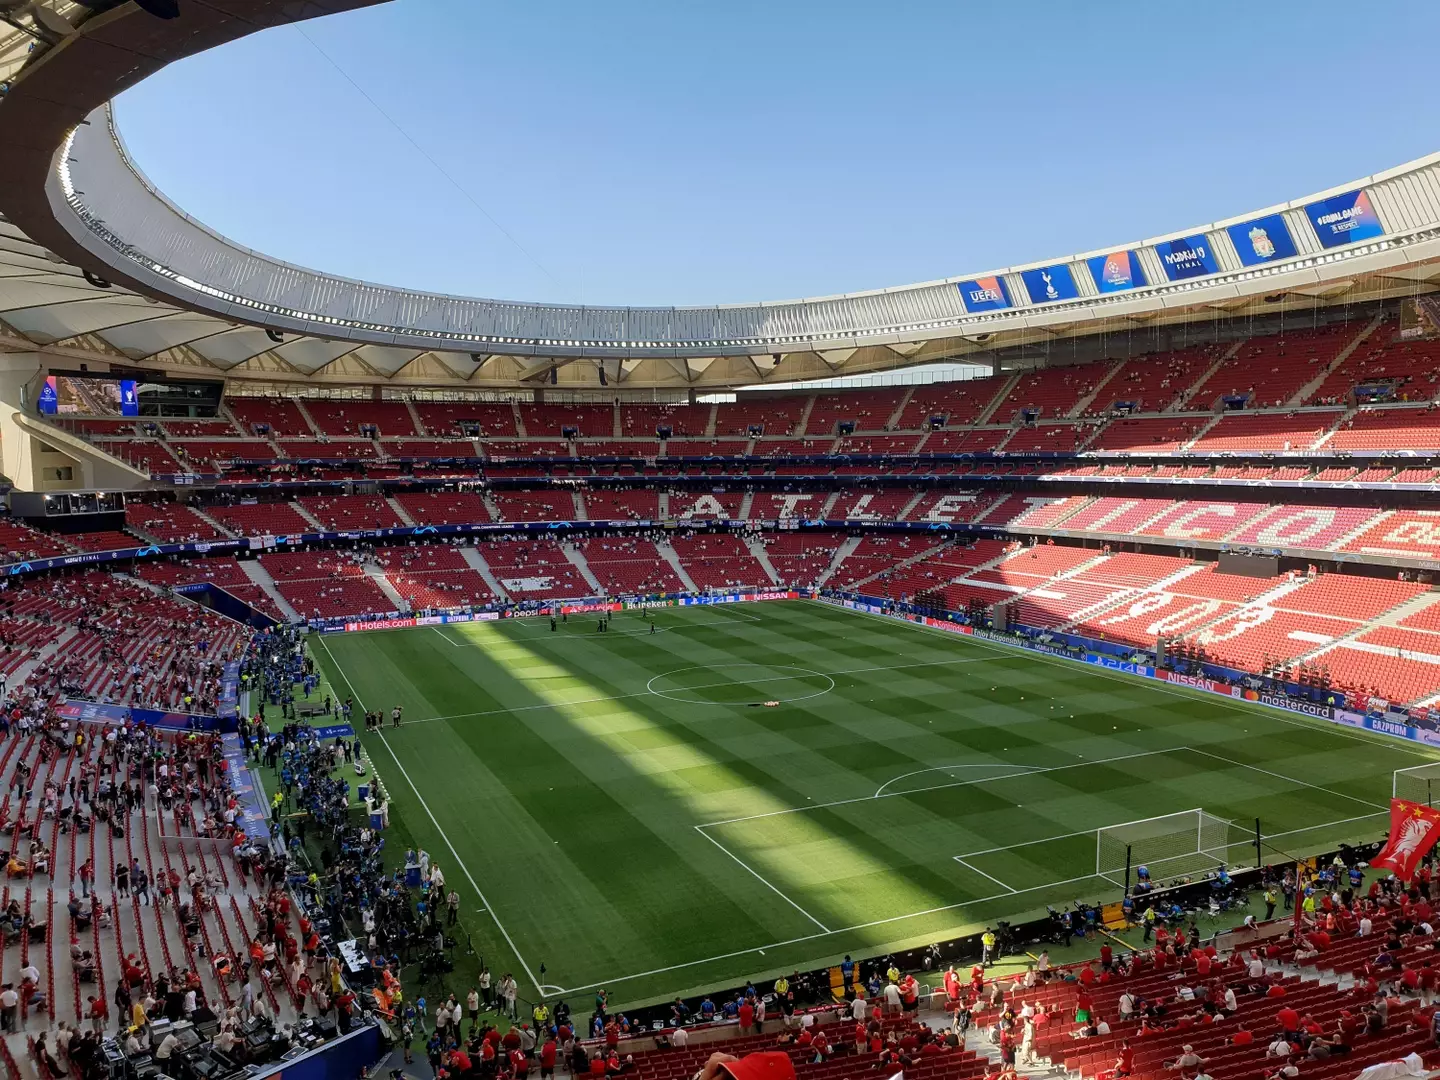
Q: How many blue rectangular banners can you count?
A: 6